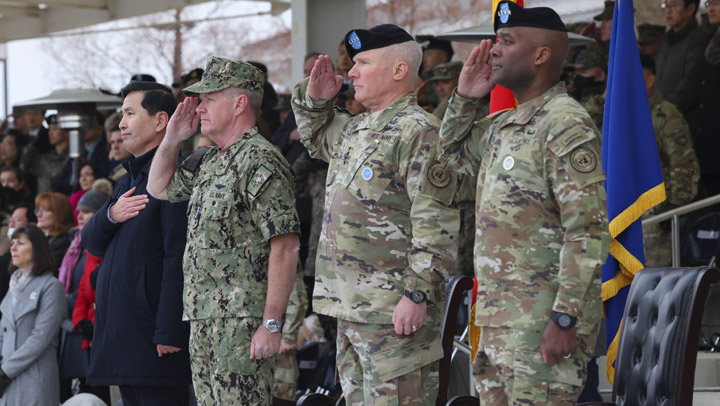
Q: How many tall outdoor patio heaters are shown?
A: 2